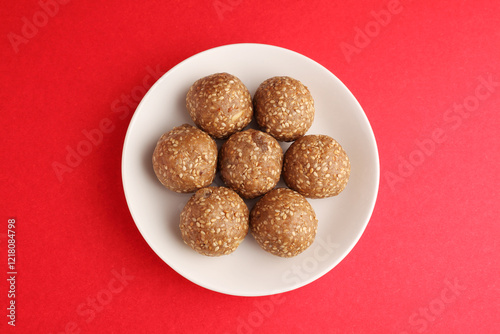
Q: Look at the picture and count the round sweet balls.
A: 7